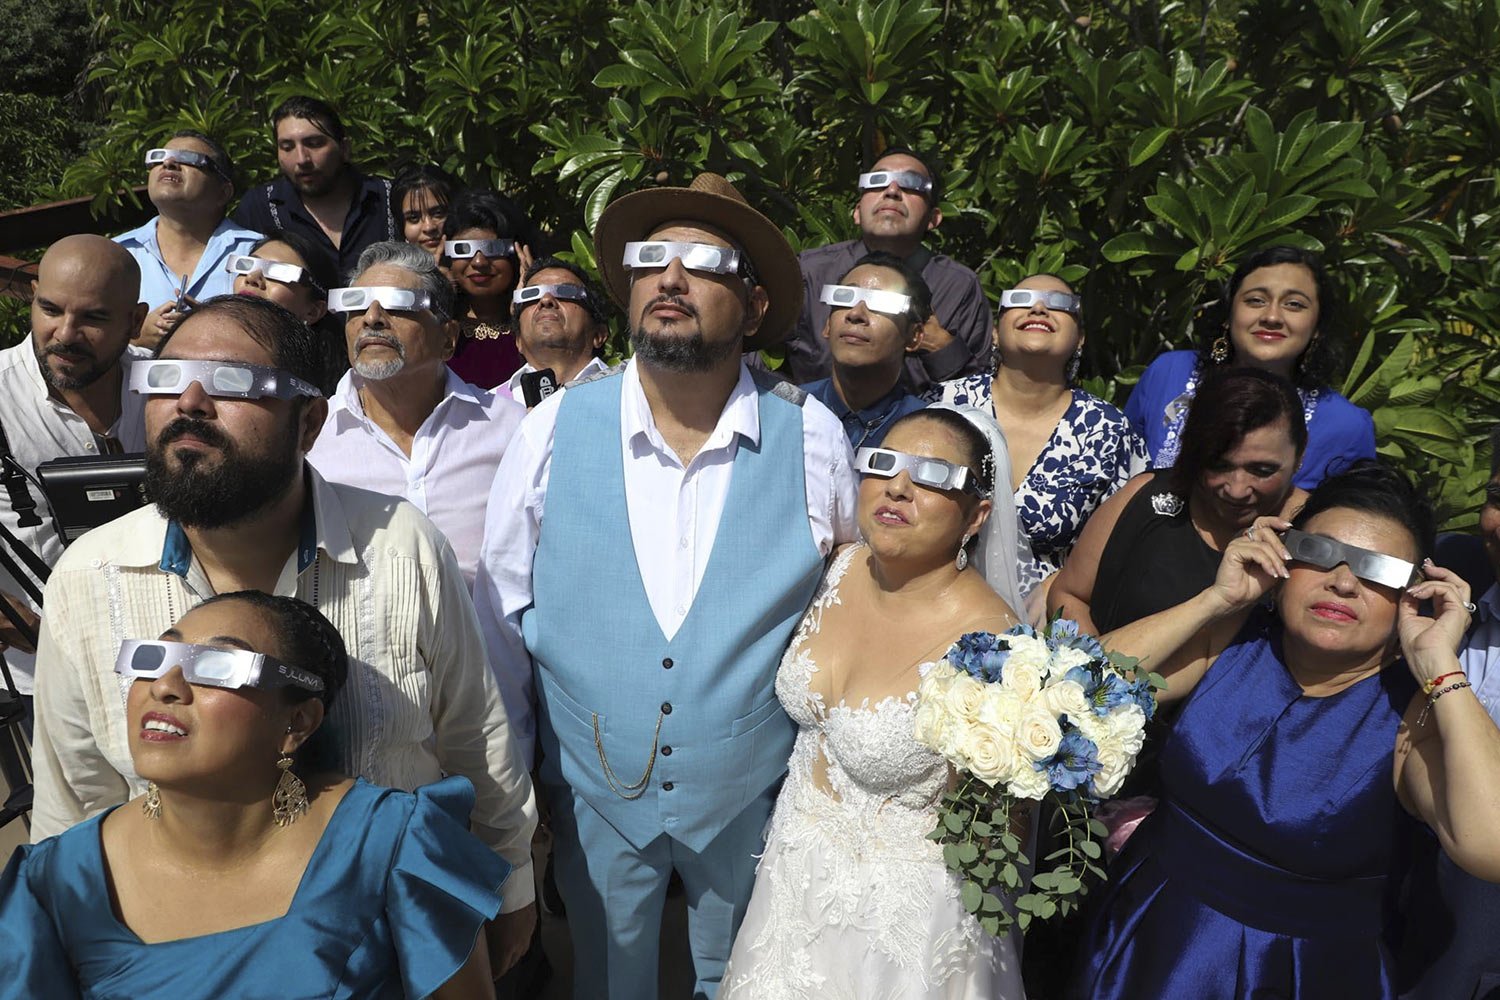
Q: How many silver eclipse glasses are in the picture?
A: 13